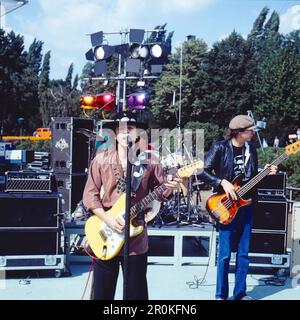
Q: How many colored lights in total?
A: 3